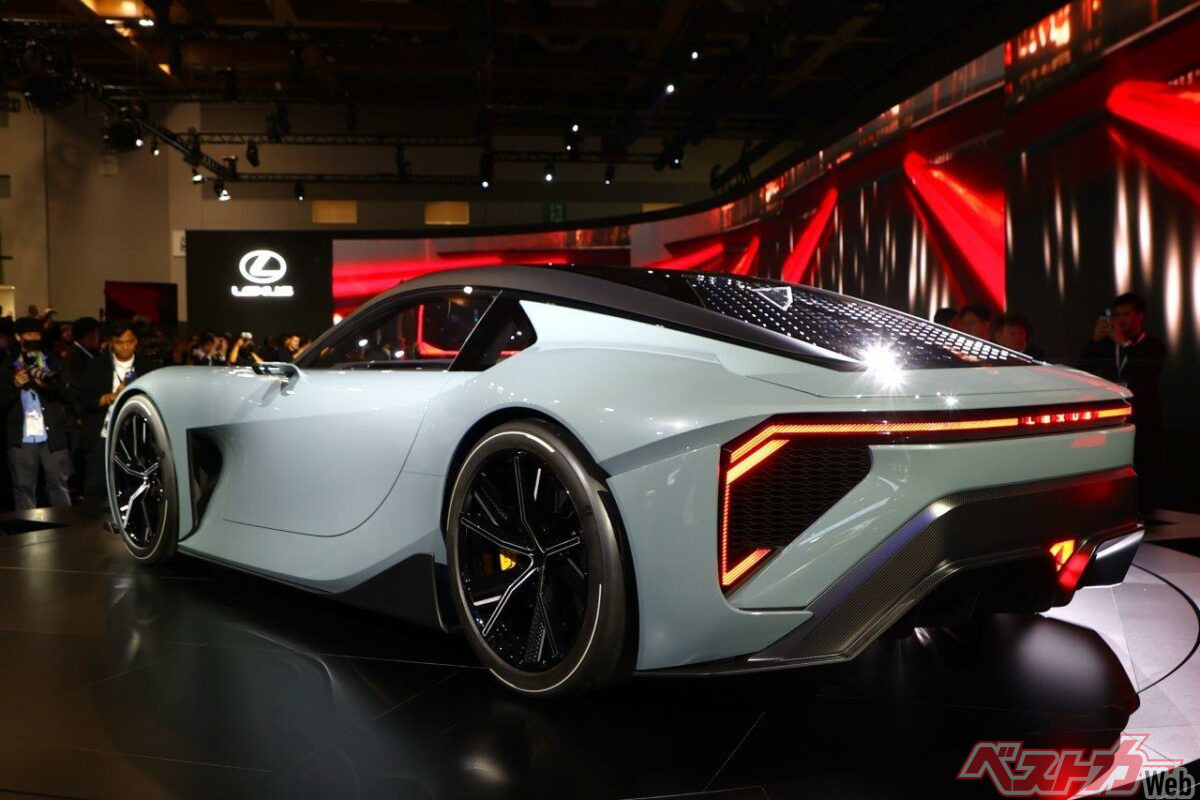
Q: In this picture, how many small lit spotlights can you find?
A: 13